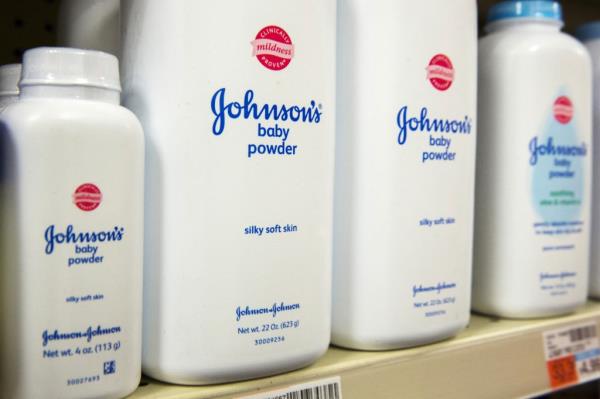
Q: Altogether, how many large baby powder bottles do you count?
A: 2